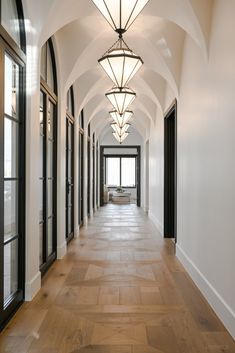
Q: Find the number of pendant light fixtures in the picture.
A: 6